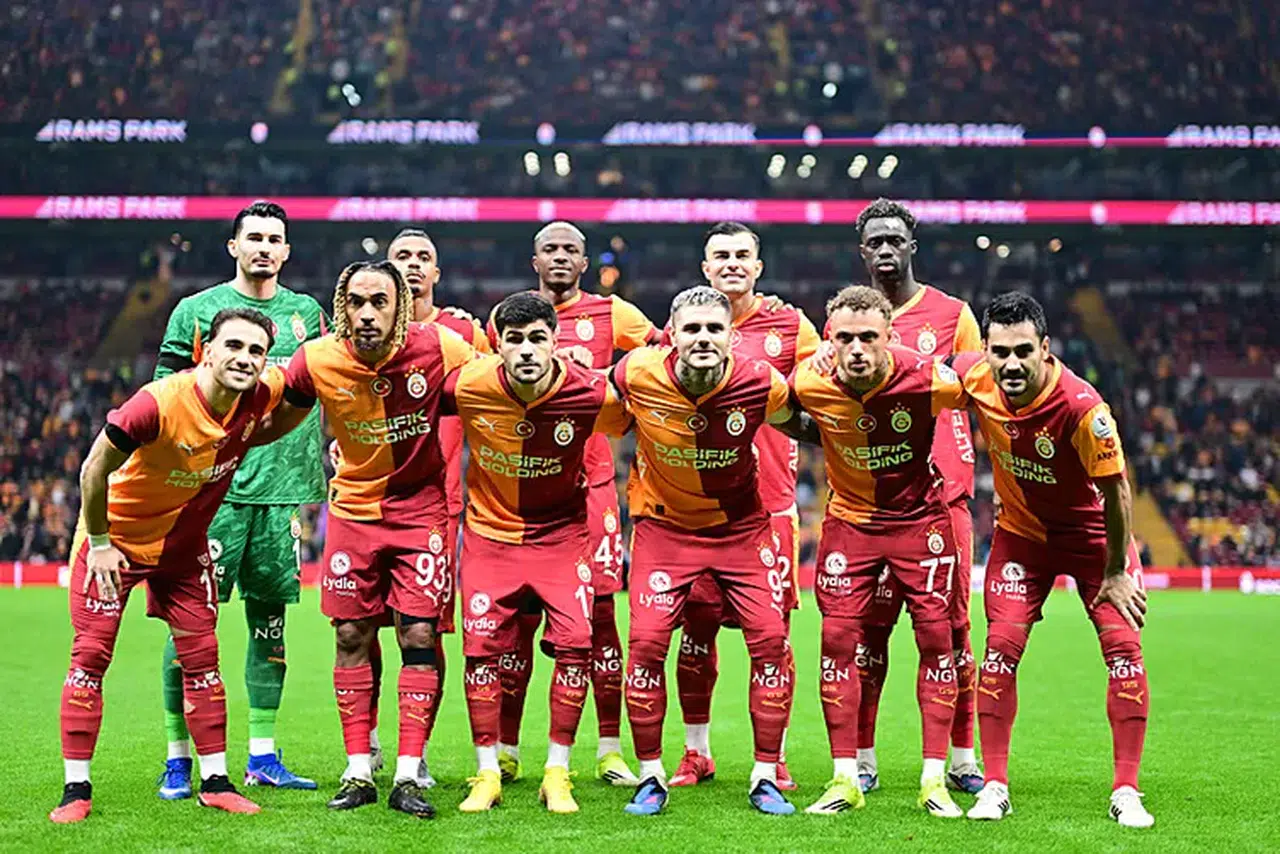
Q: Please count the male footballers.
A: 11